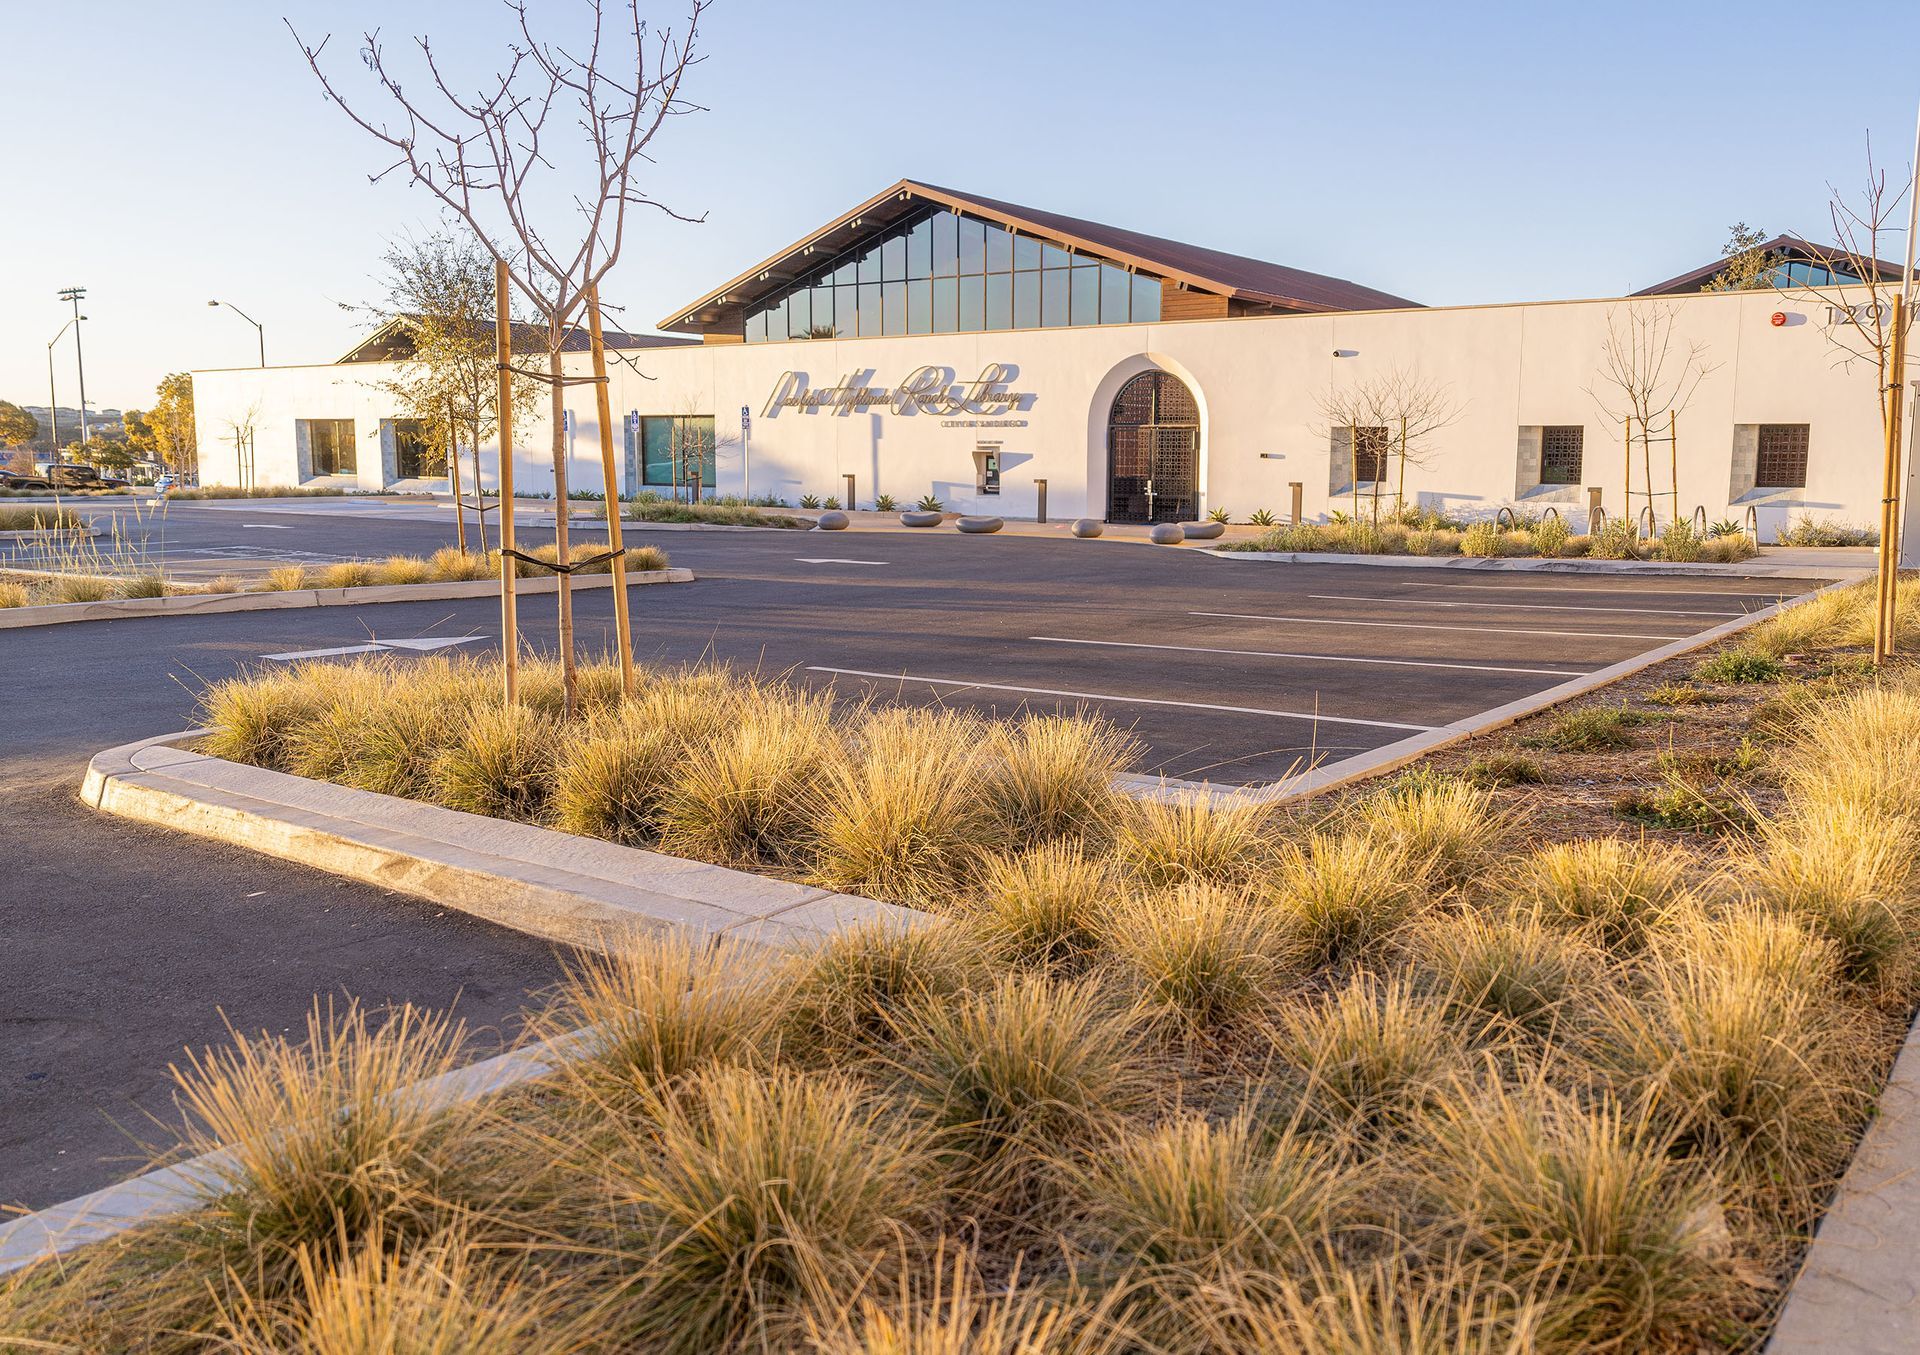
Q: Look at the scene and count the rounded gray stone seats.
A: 6